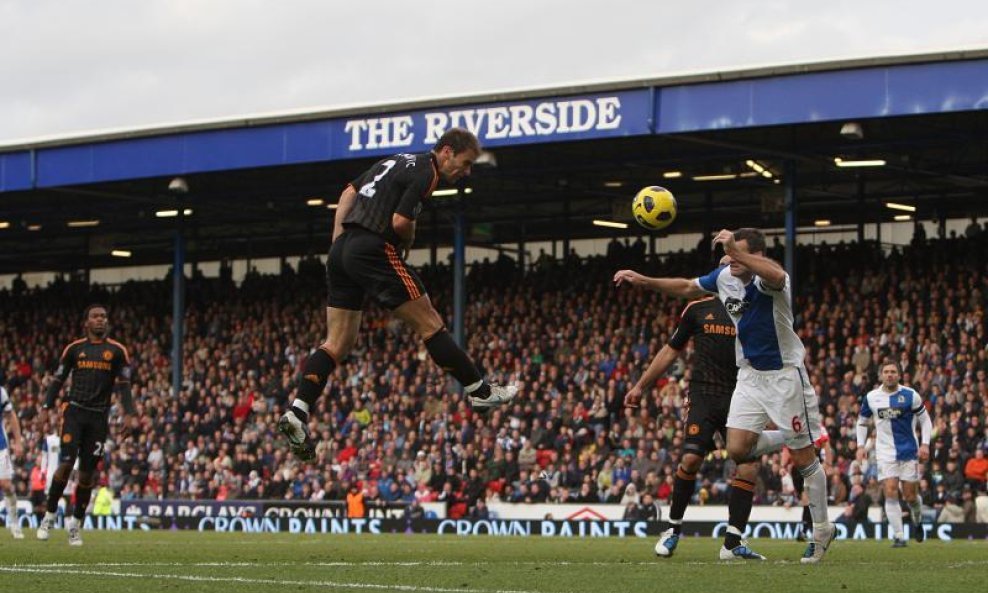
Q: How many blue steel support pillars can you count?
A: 3